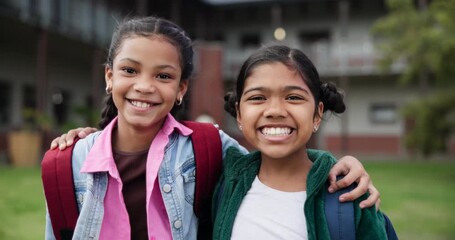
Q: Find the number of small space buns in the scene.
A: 2